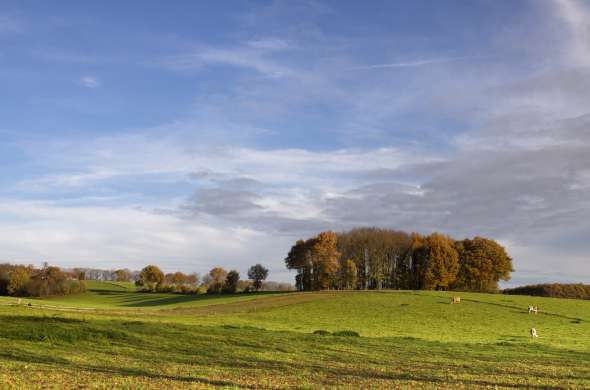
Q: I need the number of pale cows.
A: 3